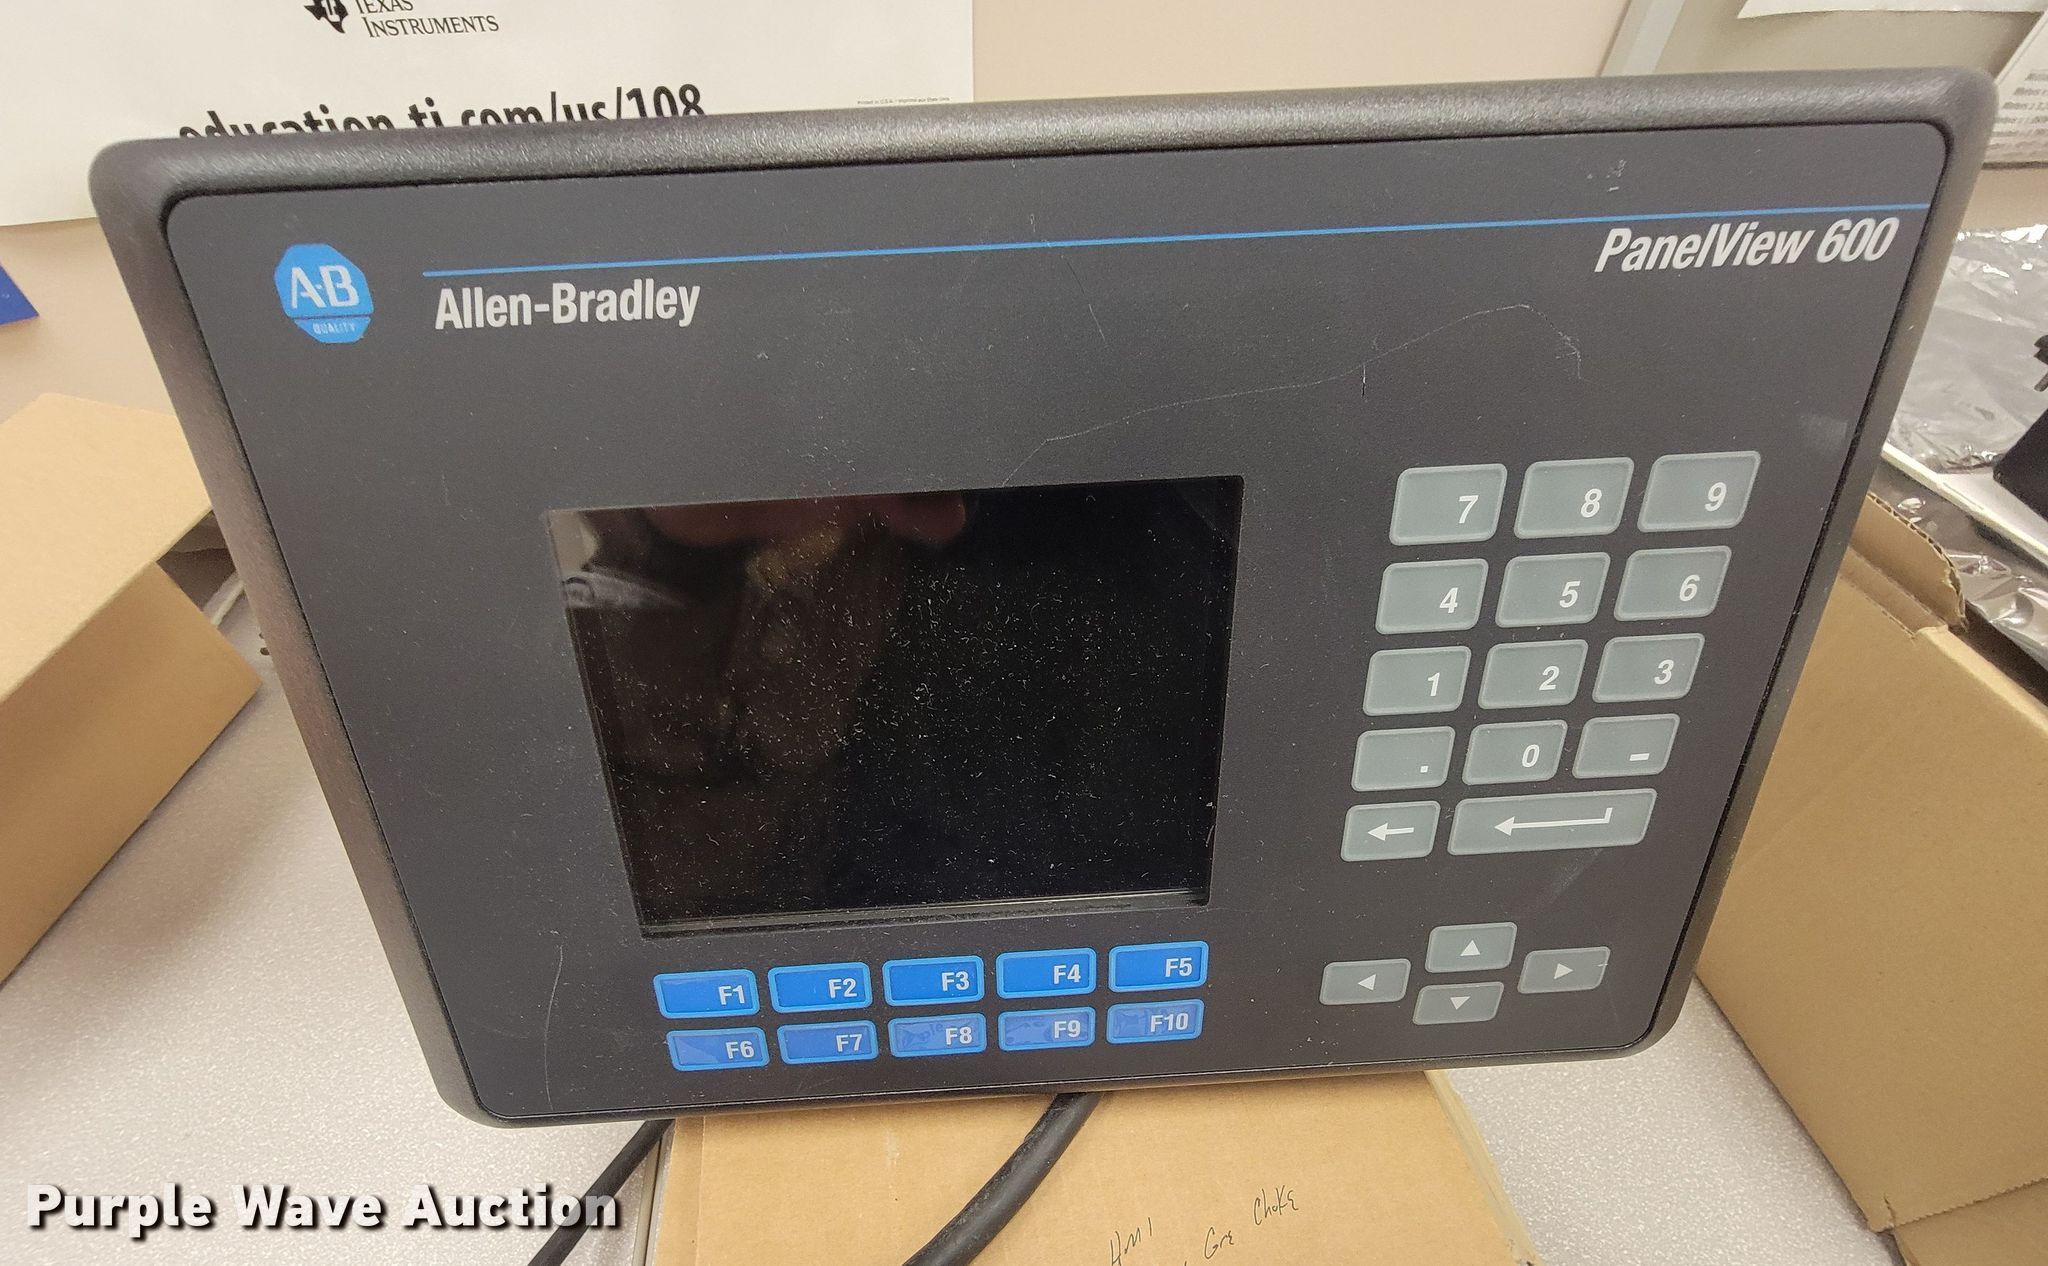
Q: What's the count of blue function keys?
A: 10